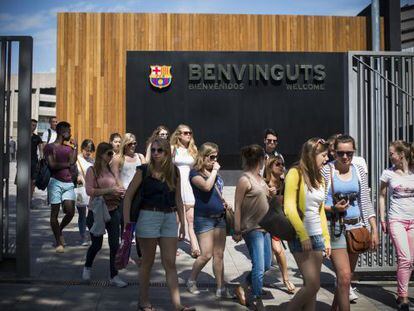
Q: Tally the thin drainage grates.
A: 1